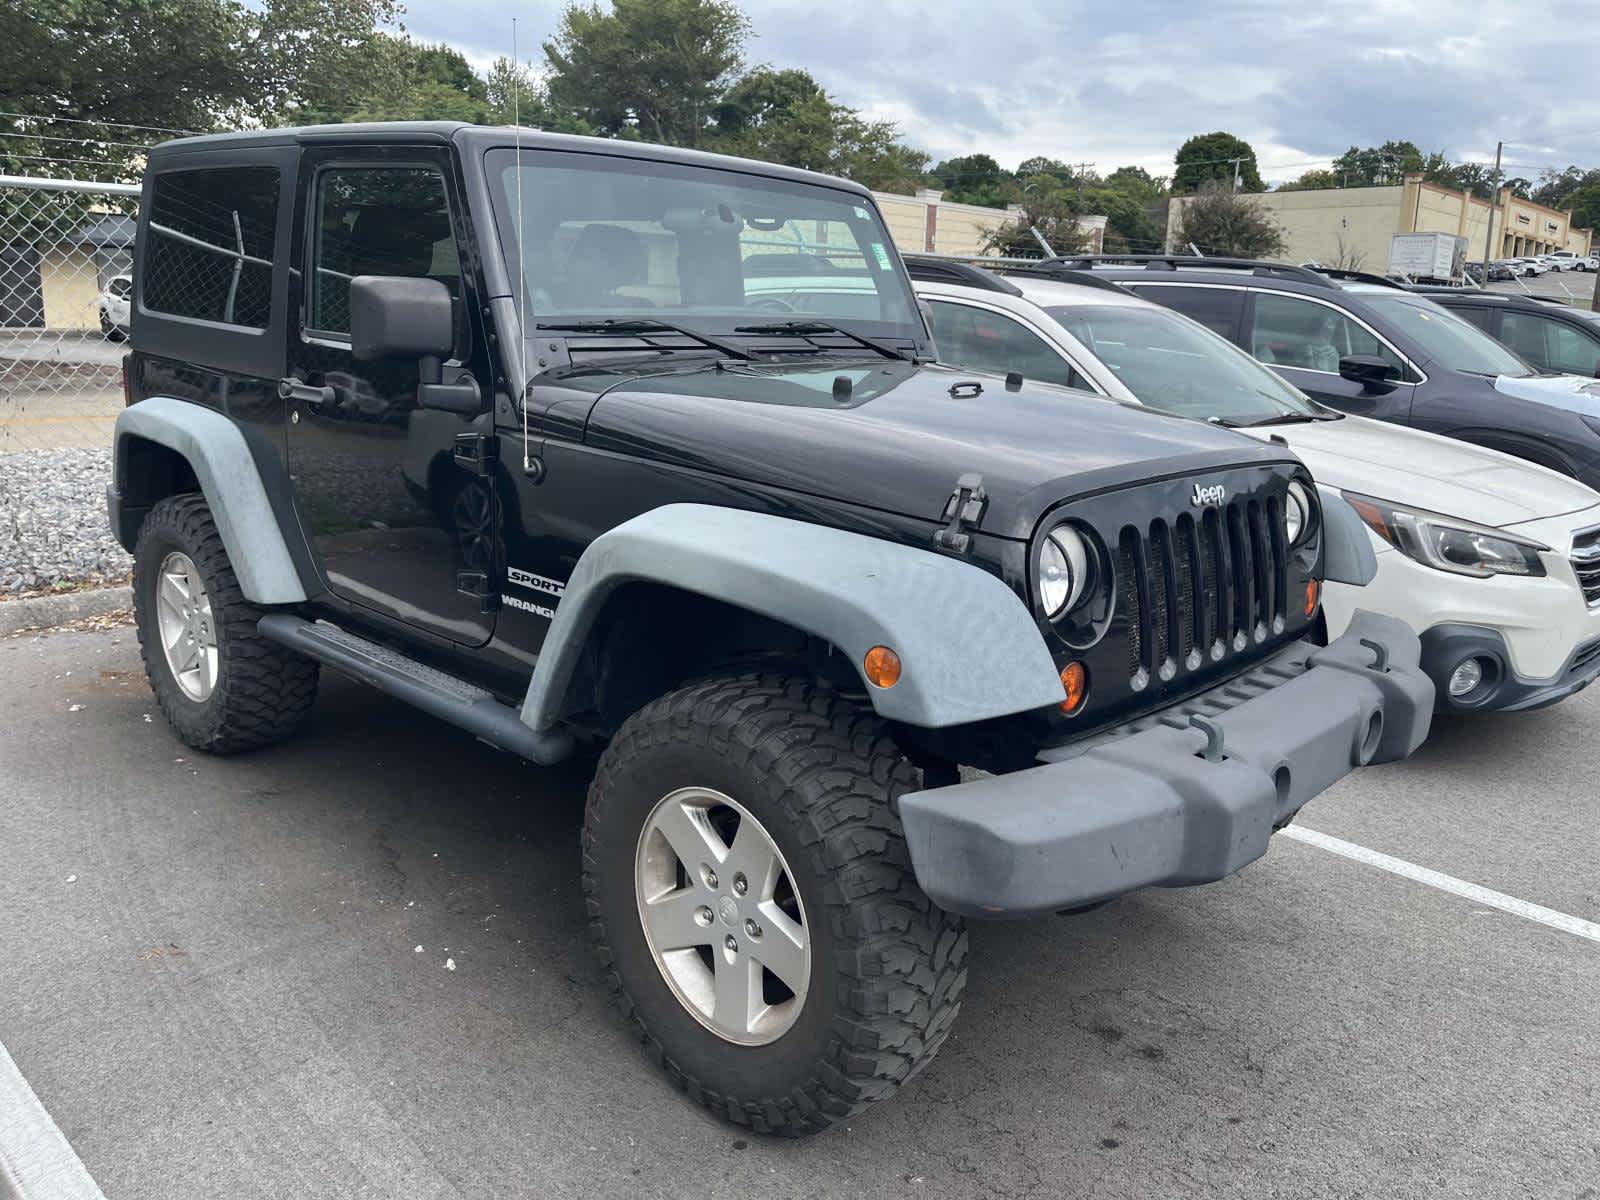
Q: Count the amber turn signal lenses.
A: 3